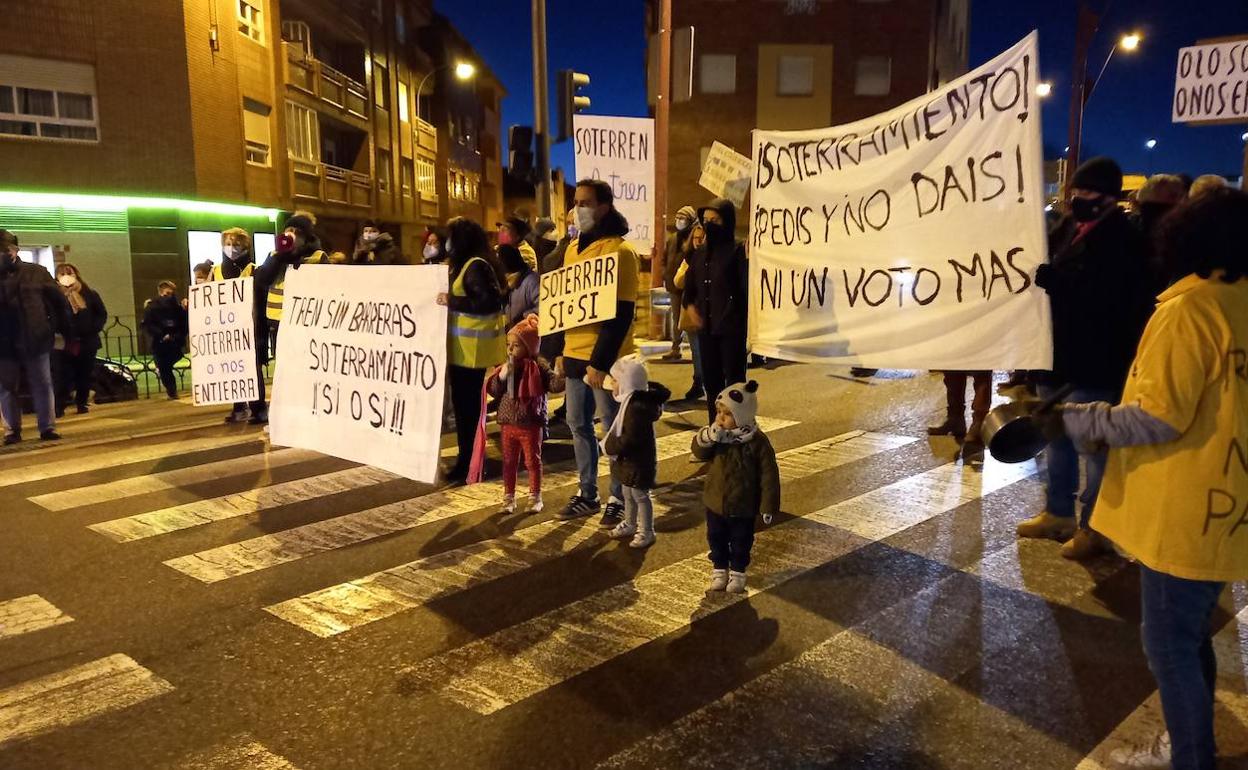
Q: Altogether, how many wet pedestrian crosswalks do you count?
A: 1